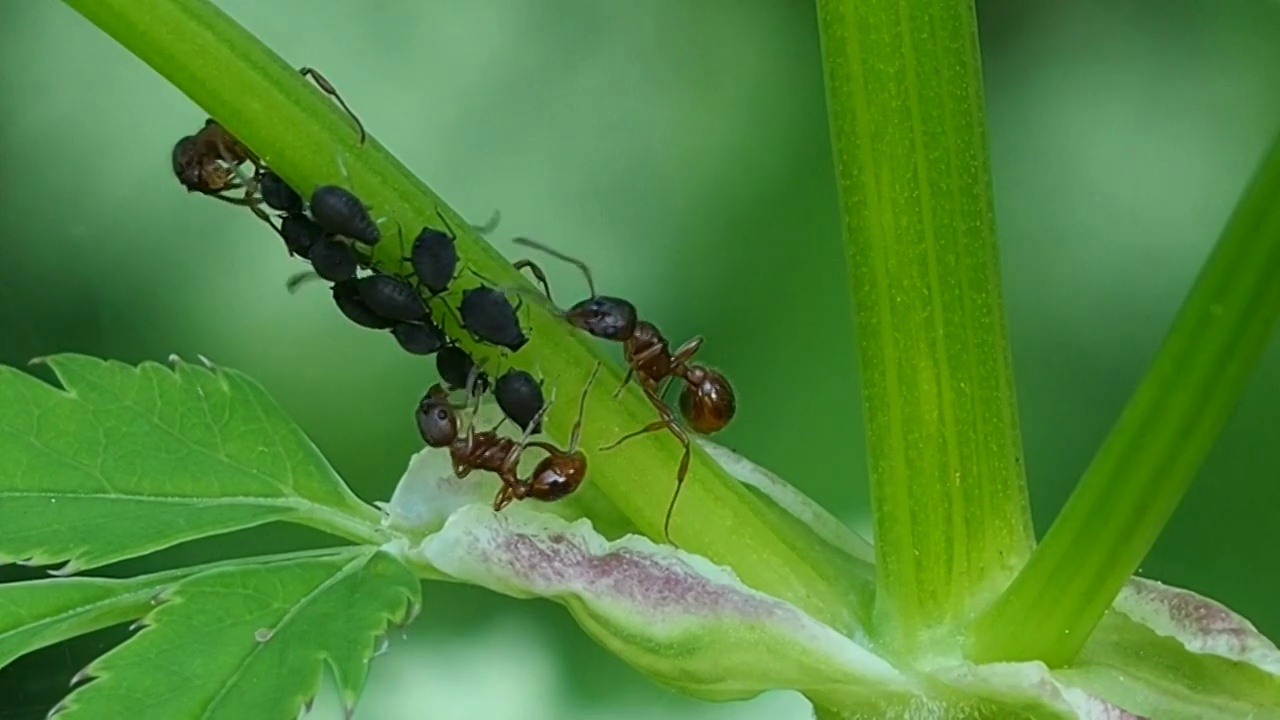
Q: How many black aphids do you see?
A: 11